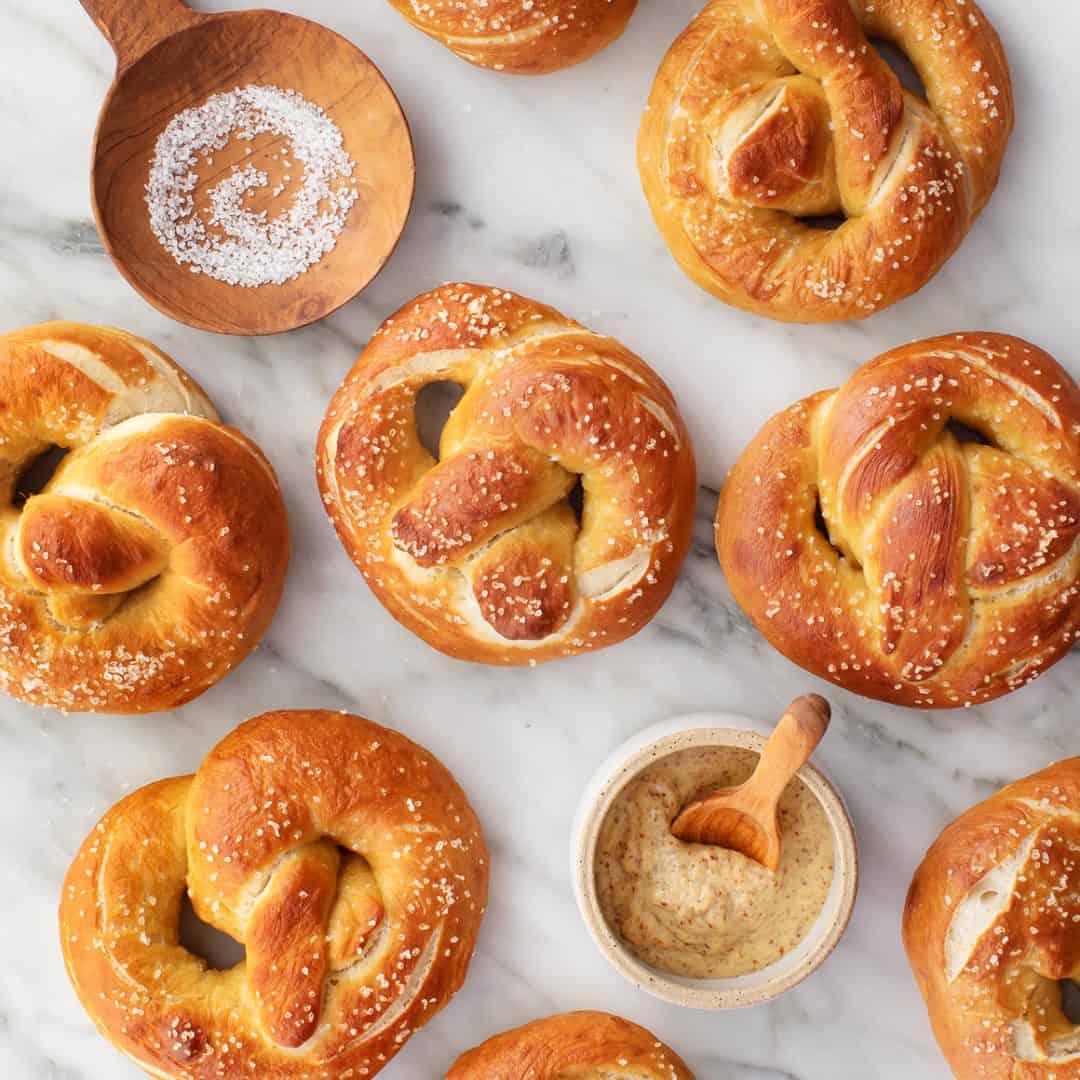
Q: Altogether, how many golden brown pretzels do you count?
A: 8